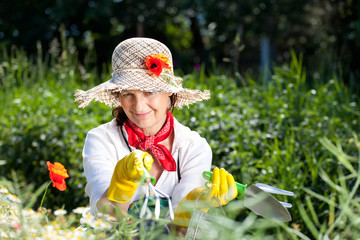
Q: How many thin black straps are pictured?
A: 2